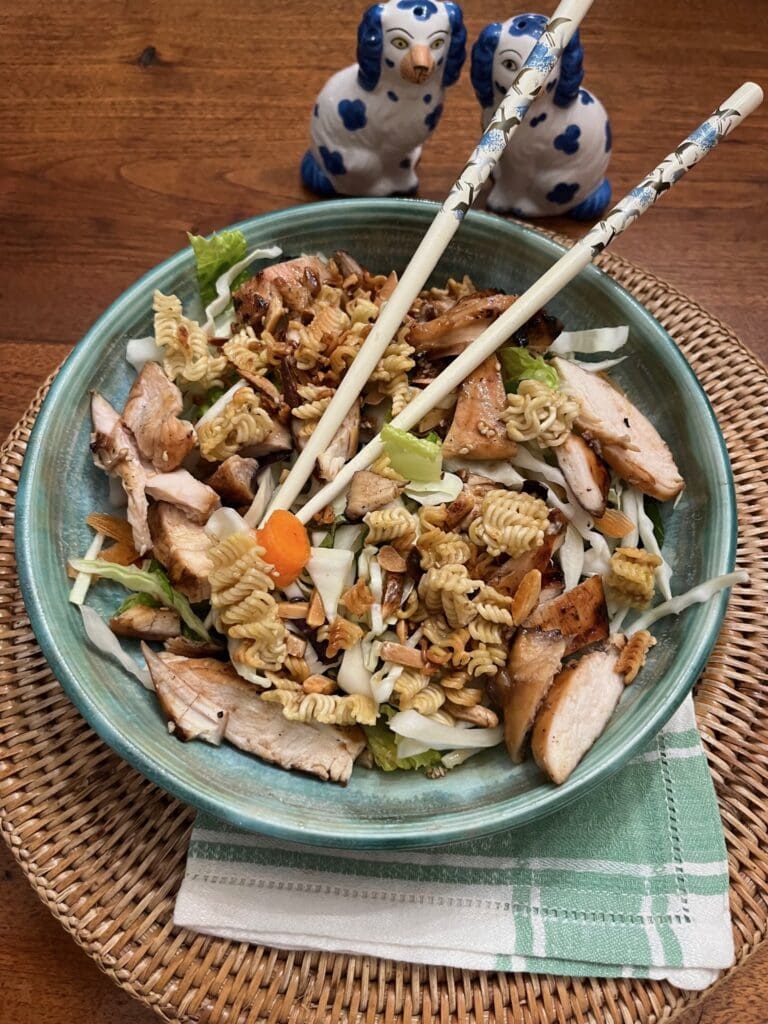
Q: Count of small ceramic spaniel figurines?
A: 2